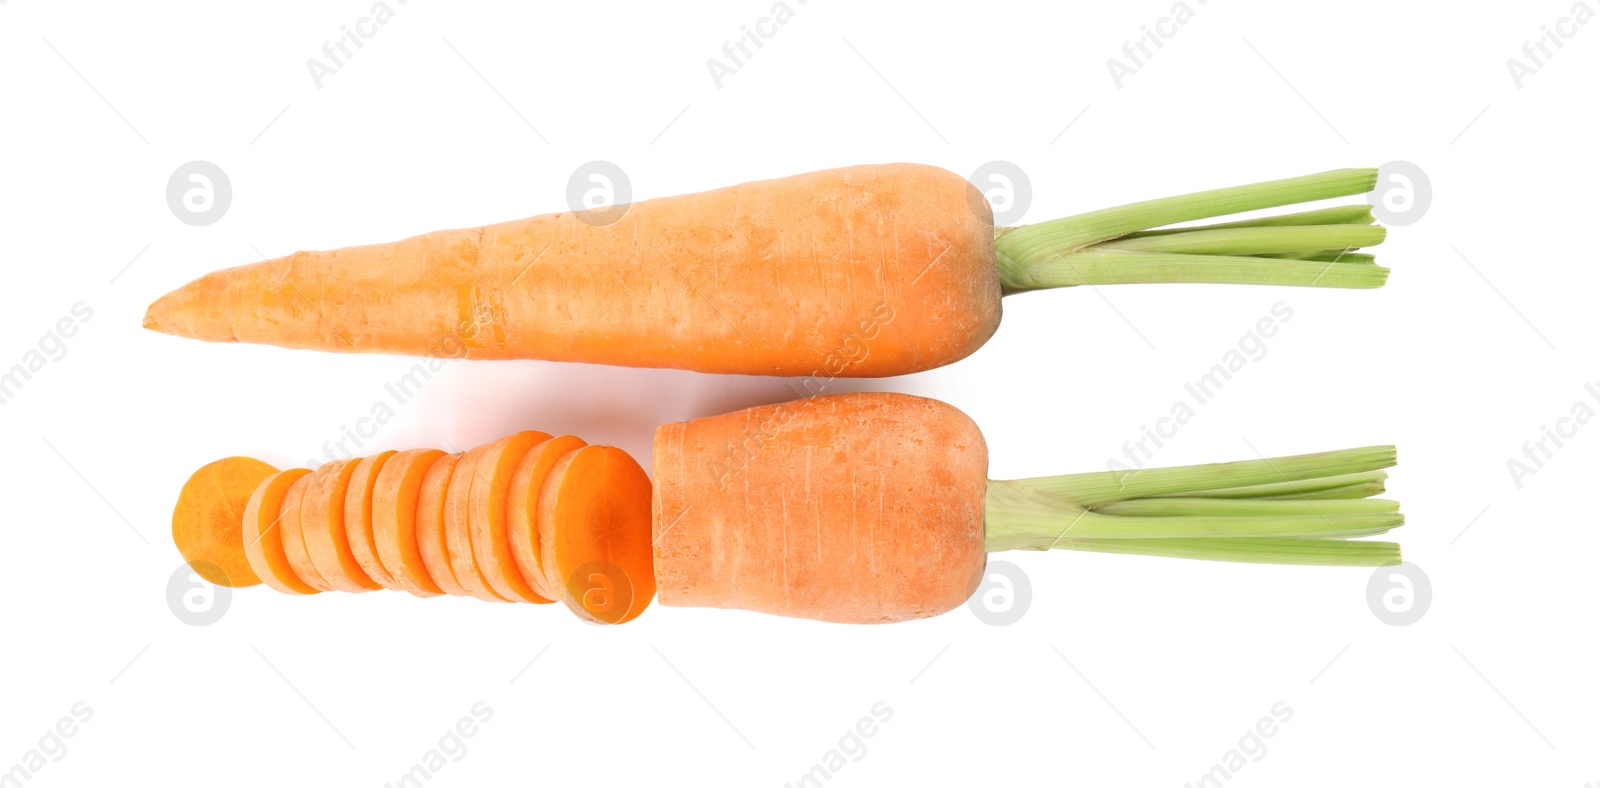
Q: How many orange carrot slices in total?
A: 11